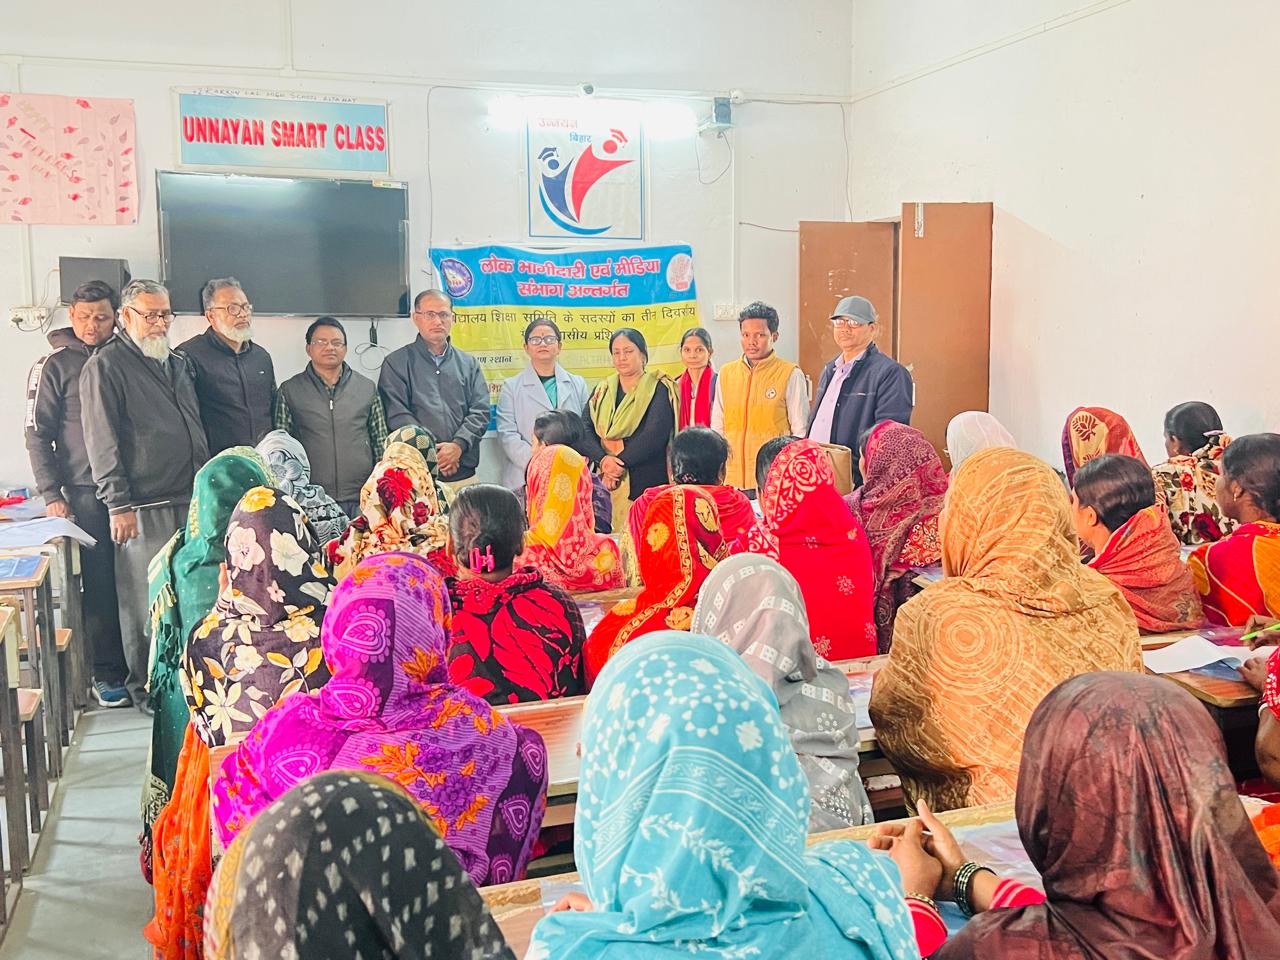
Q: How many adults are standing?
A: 10